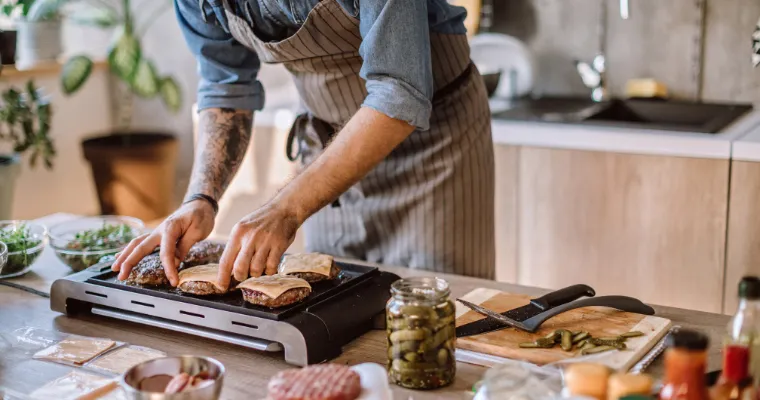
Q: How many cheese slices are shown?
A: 6